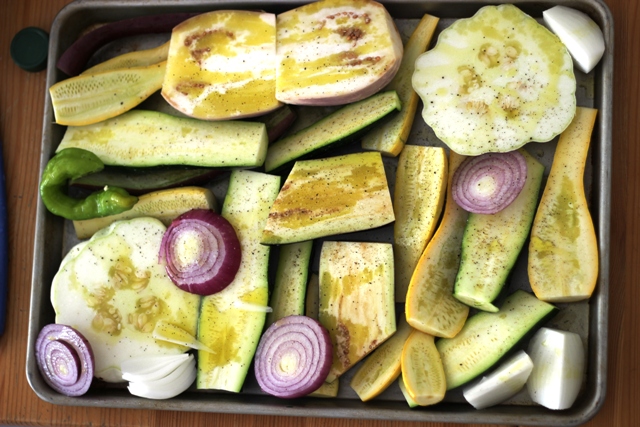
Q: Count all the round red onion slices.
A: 4